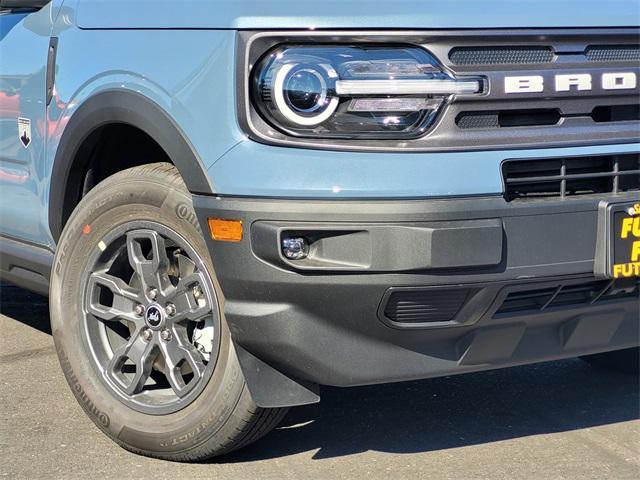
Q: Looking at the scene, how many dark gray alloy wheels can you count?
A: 1